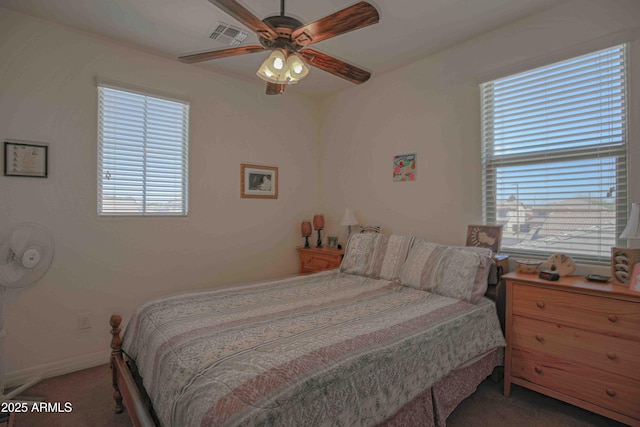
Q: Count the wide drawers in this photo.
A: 3